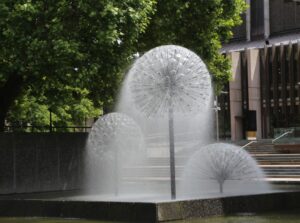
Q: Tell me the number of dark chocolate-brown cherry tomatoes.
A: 0